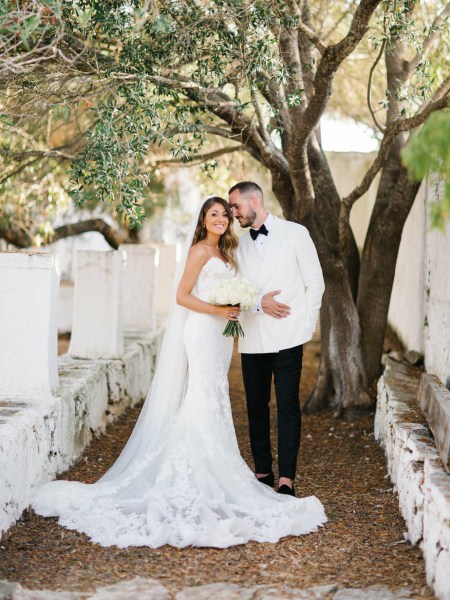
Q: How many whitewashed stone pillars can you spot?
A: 4